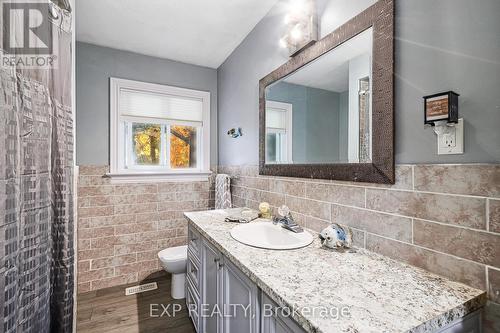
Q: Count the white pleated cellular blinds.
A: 1